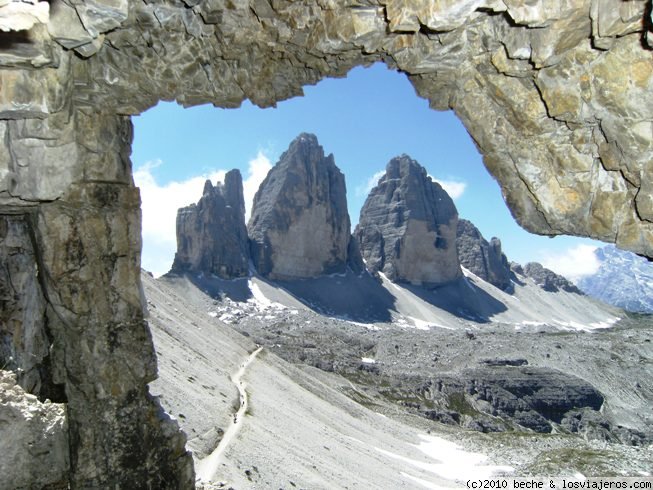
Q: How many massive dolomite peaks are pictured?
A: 3